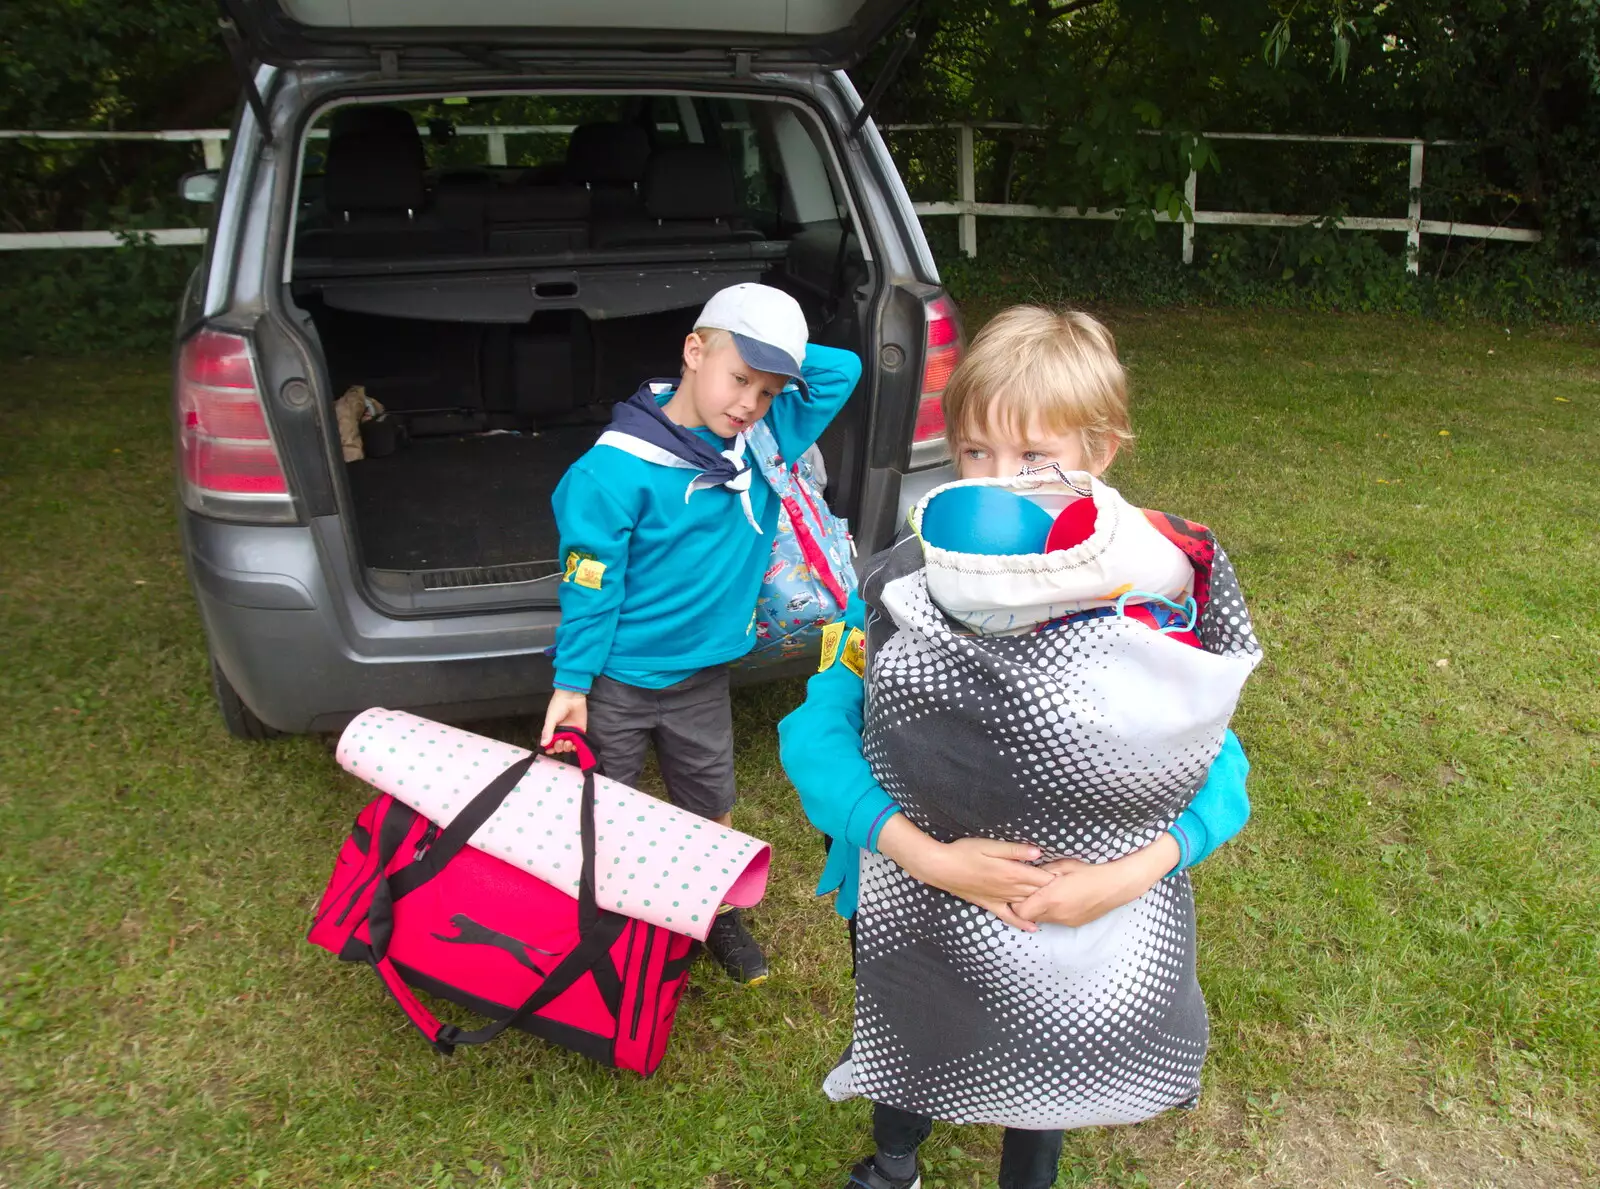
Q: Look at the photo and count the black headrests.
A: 3